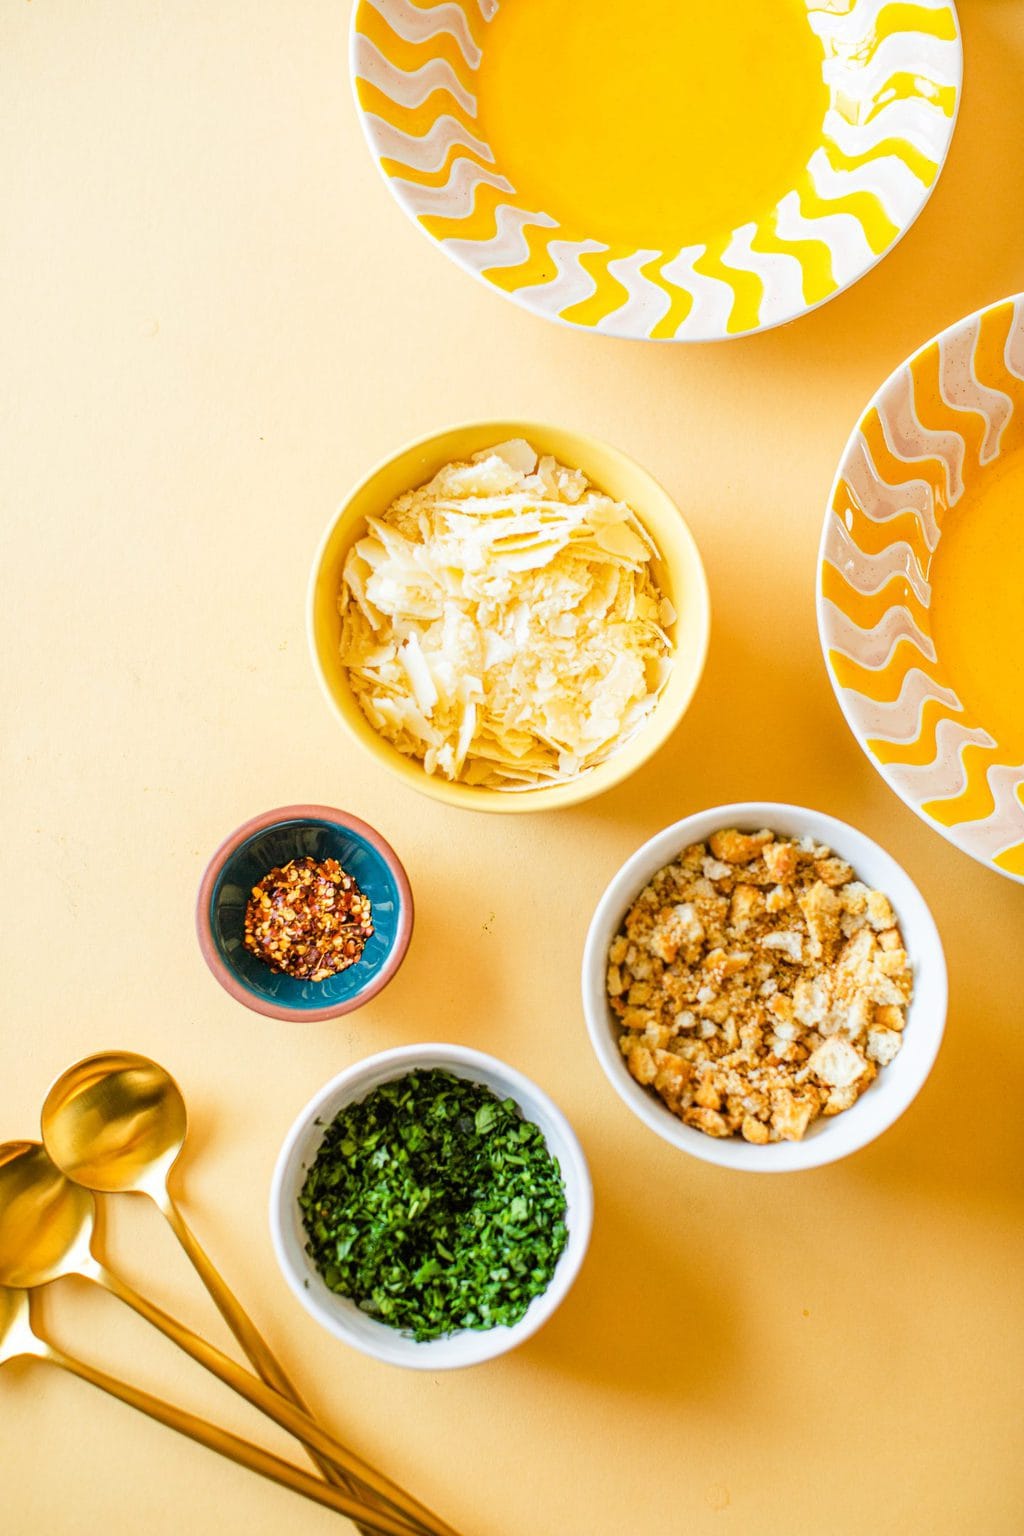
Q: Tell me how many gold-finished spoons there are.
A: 3